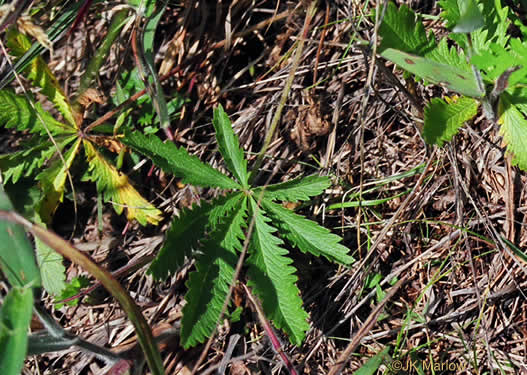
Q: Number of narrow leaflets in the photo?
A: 7